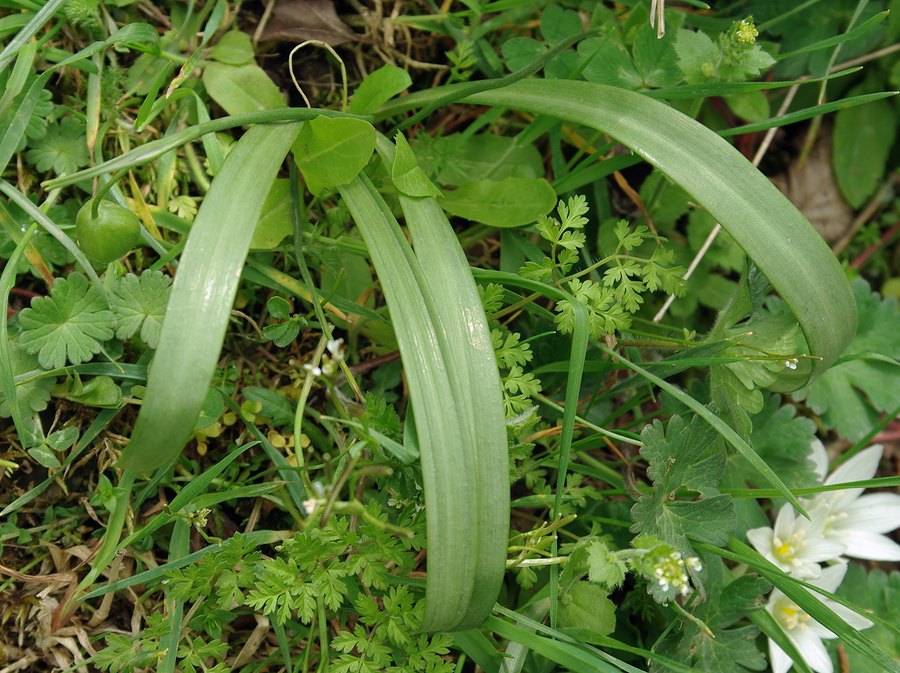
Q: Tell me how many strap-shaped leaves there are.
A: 4